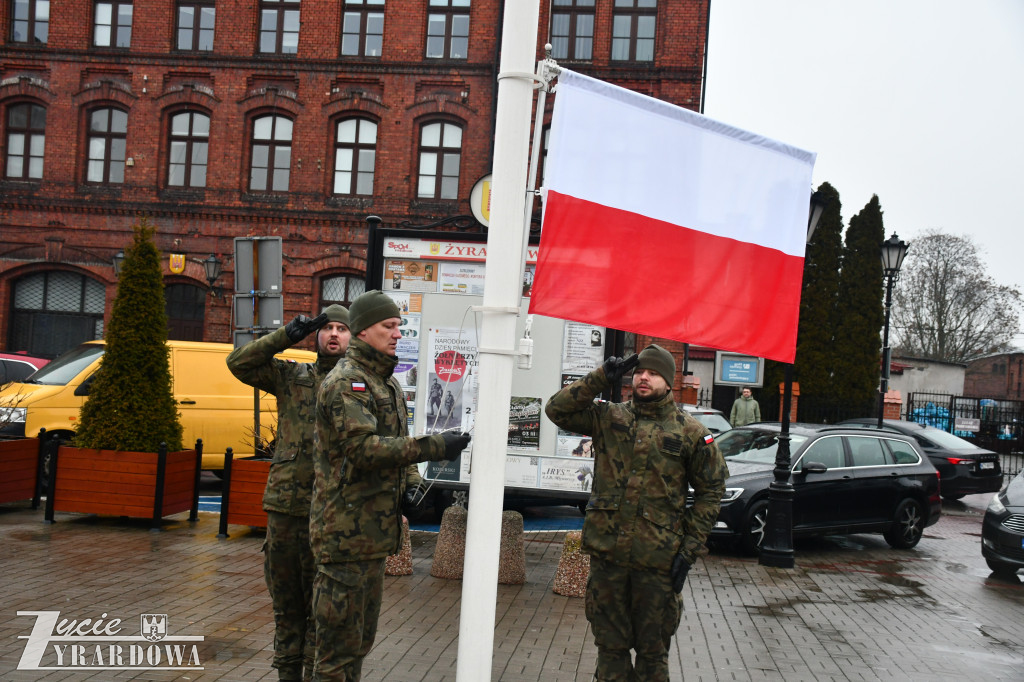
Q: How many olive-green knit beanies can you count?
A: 3